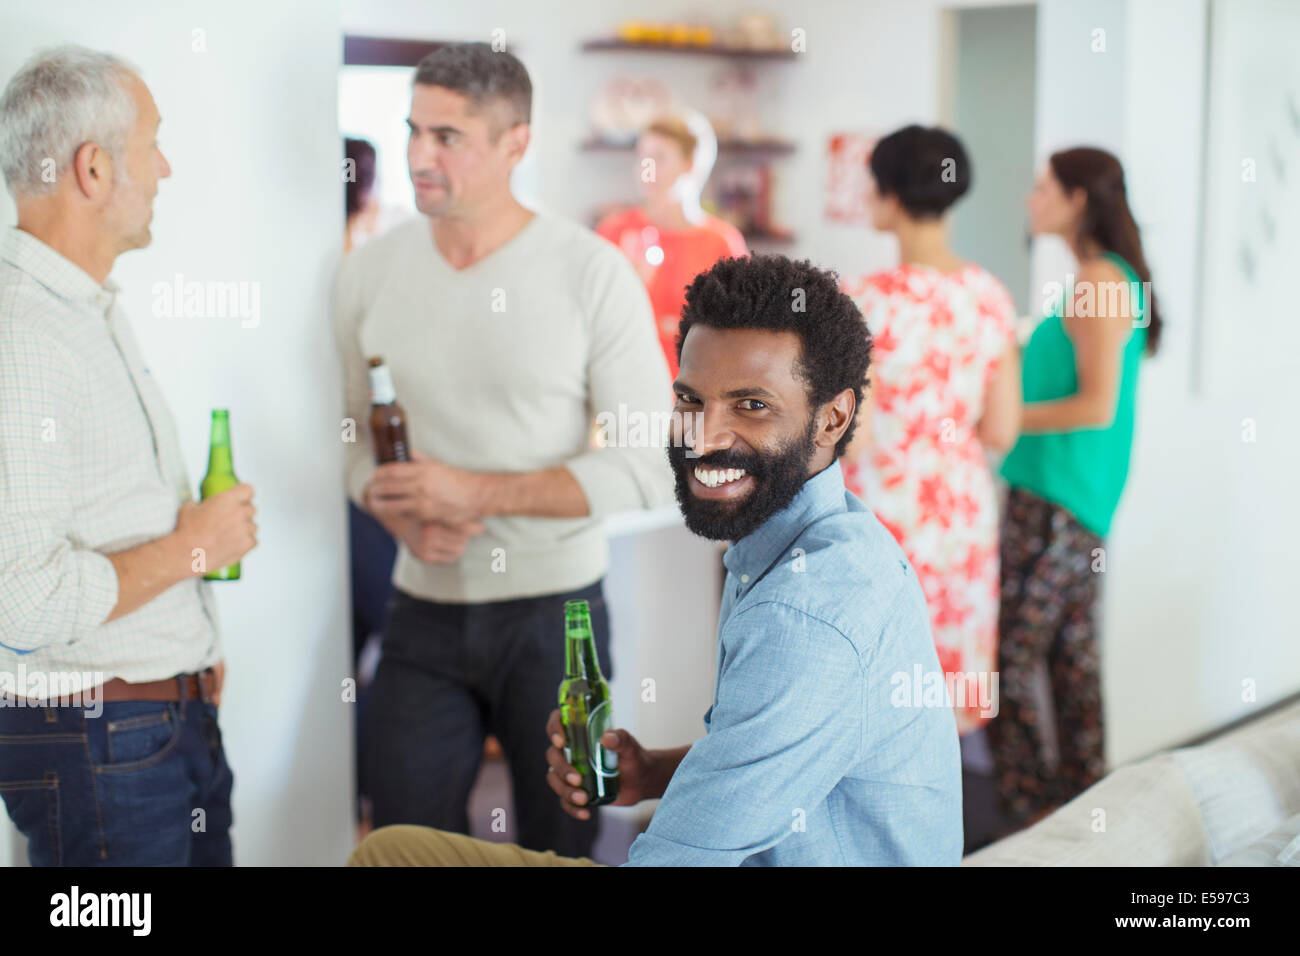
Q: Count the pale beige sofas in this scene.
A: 1